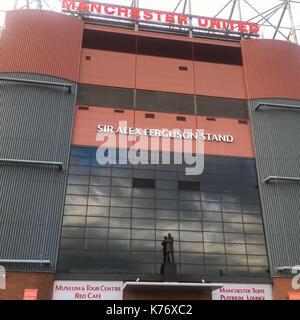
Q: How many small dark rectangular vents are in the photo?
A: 8